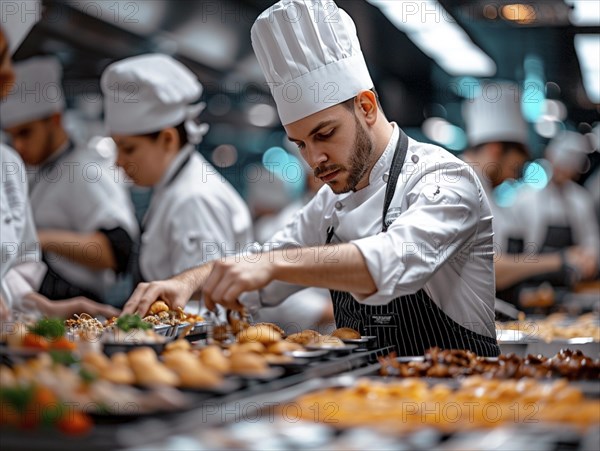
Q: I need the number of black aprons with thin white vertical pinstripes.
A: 1